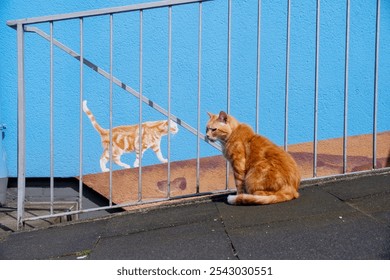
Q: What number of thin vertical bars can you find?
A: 12